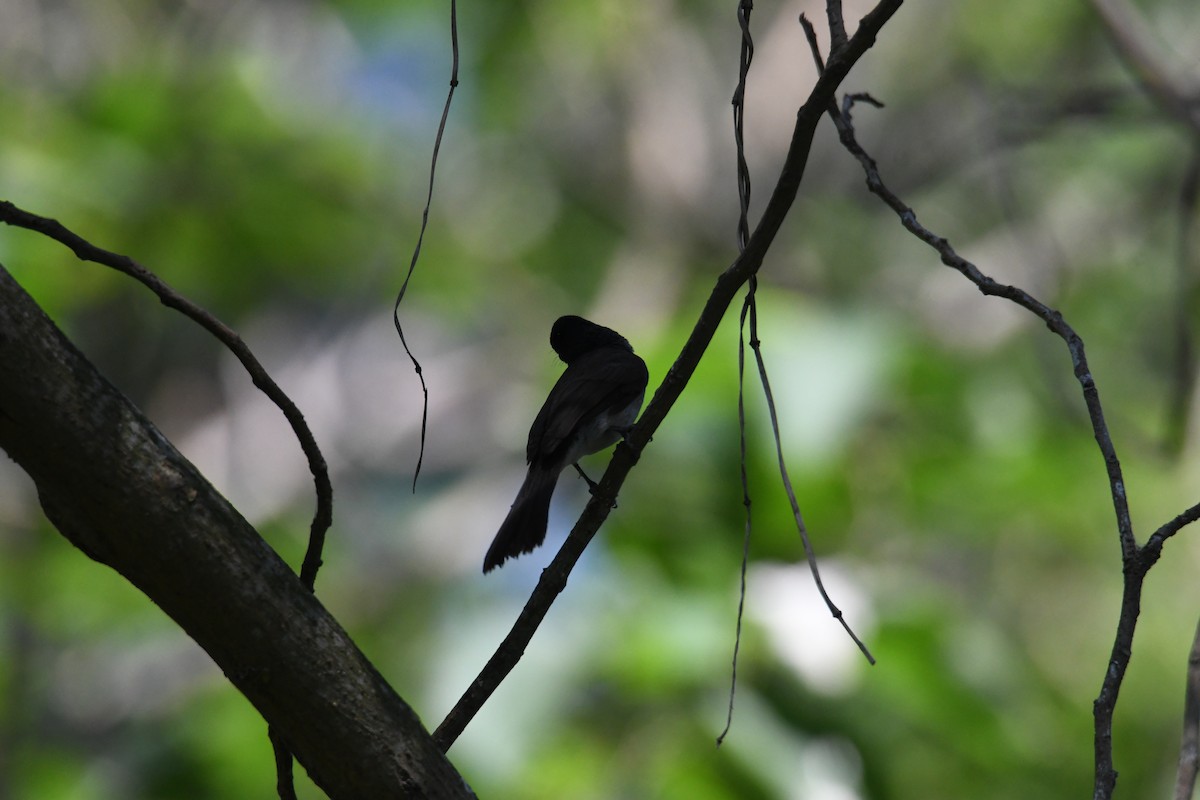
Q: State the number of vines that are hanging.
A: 3